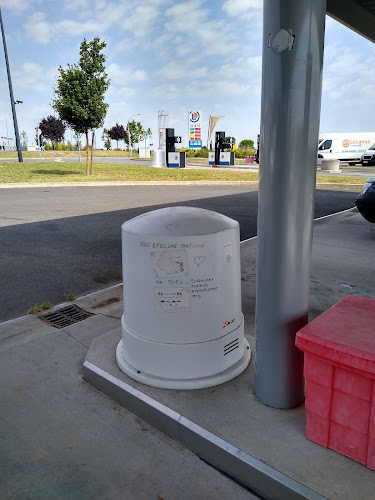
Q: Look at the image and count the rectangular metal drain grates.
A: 1